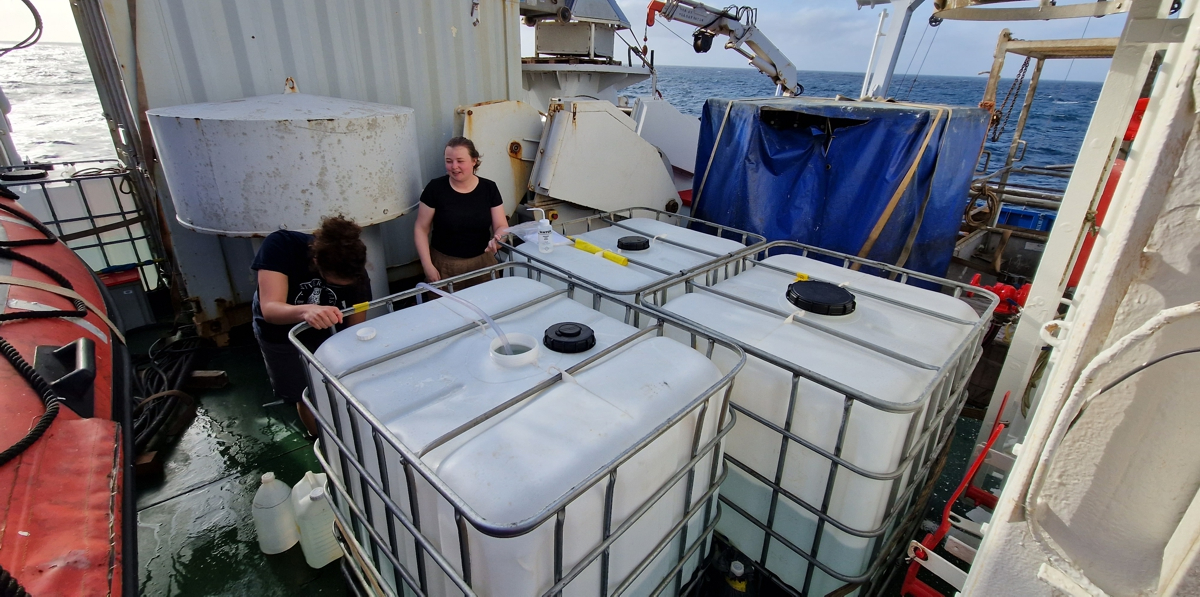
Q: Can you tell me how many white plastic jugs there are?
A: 2